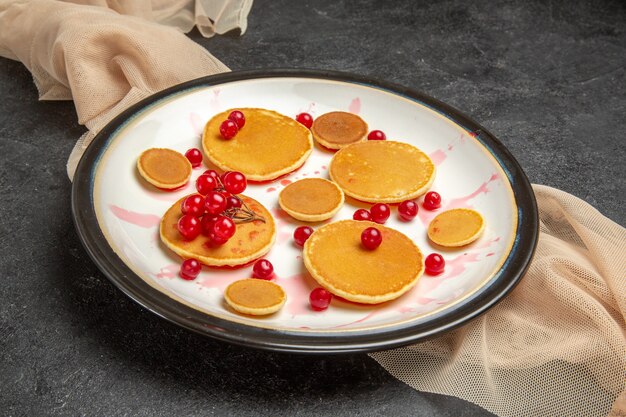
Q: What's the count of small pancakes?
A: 5